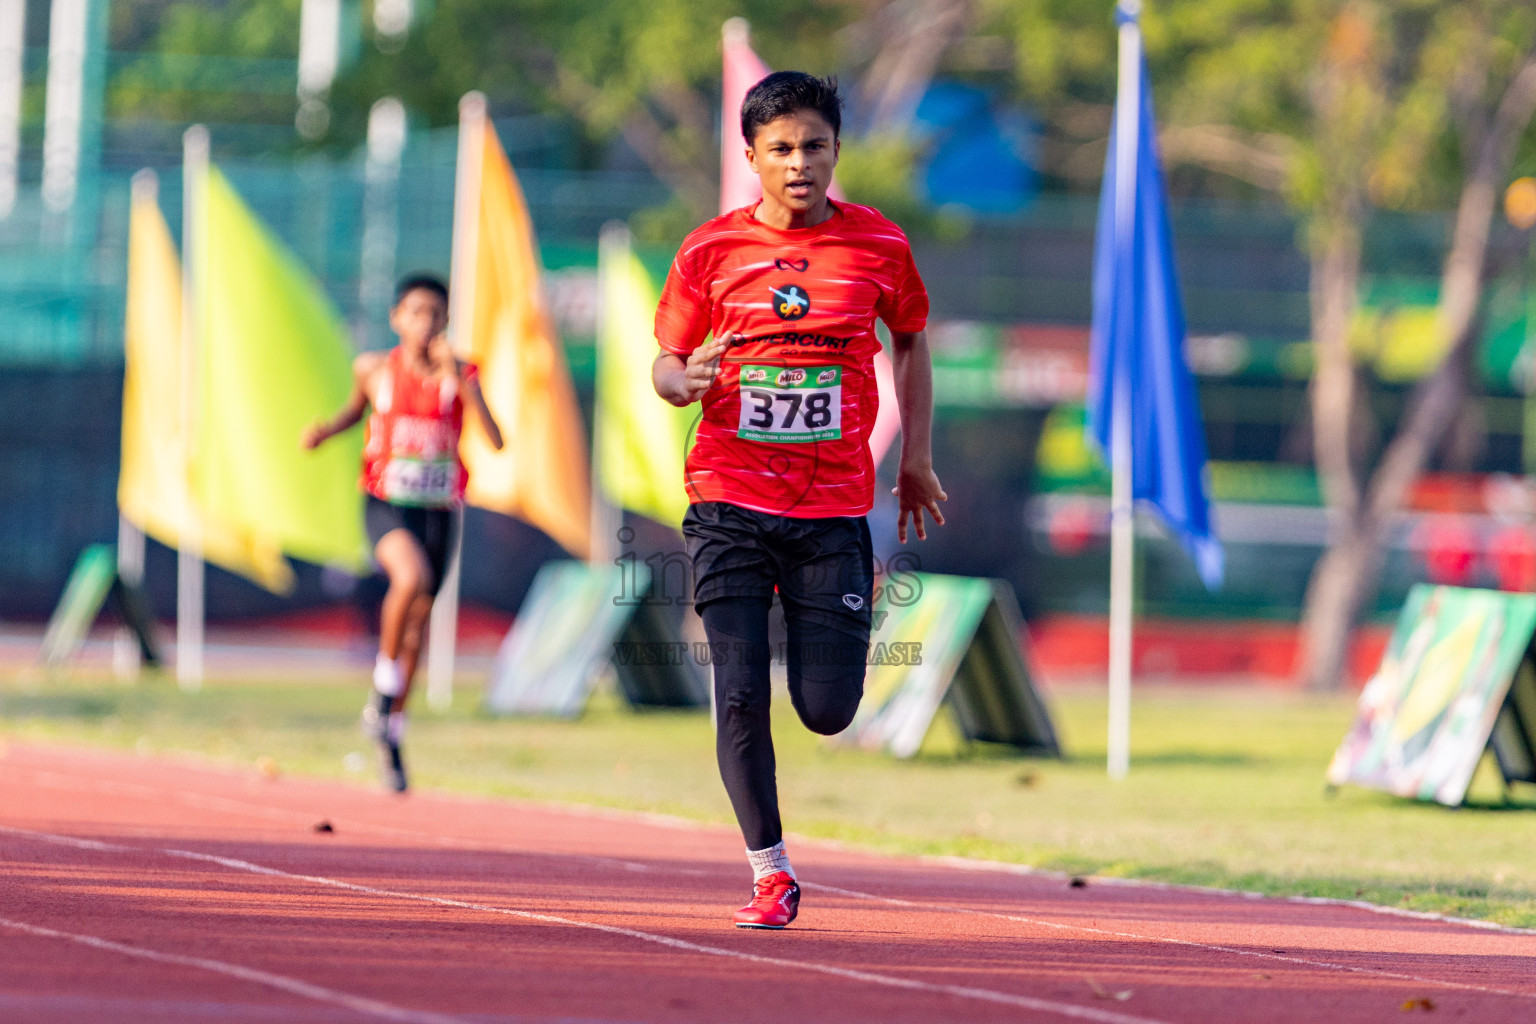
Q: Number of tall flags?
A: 6